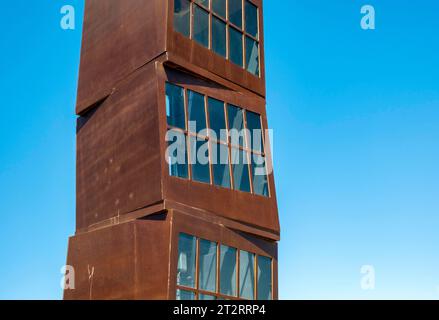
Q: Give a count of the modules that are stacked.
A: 3